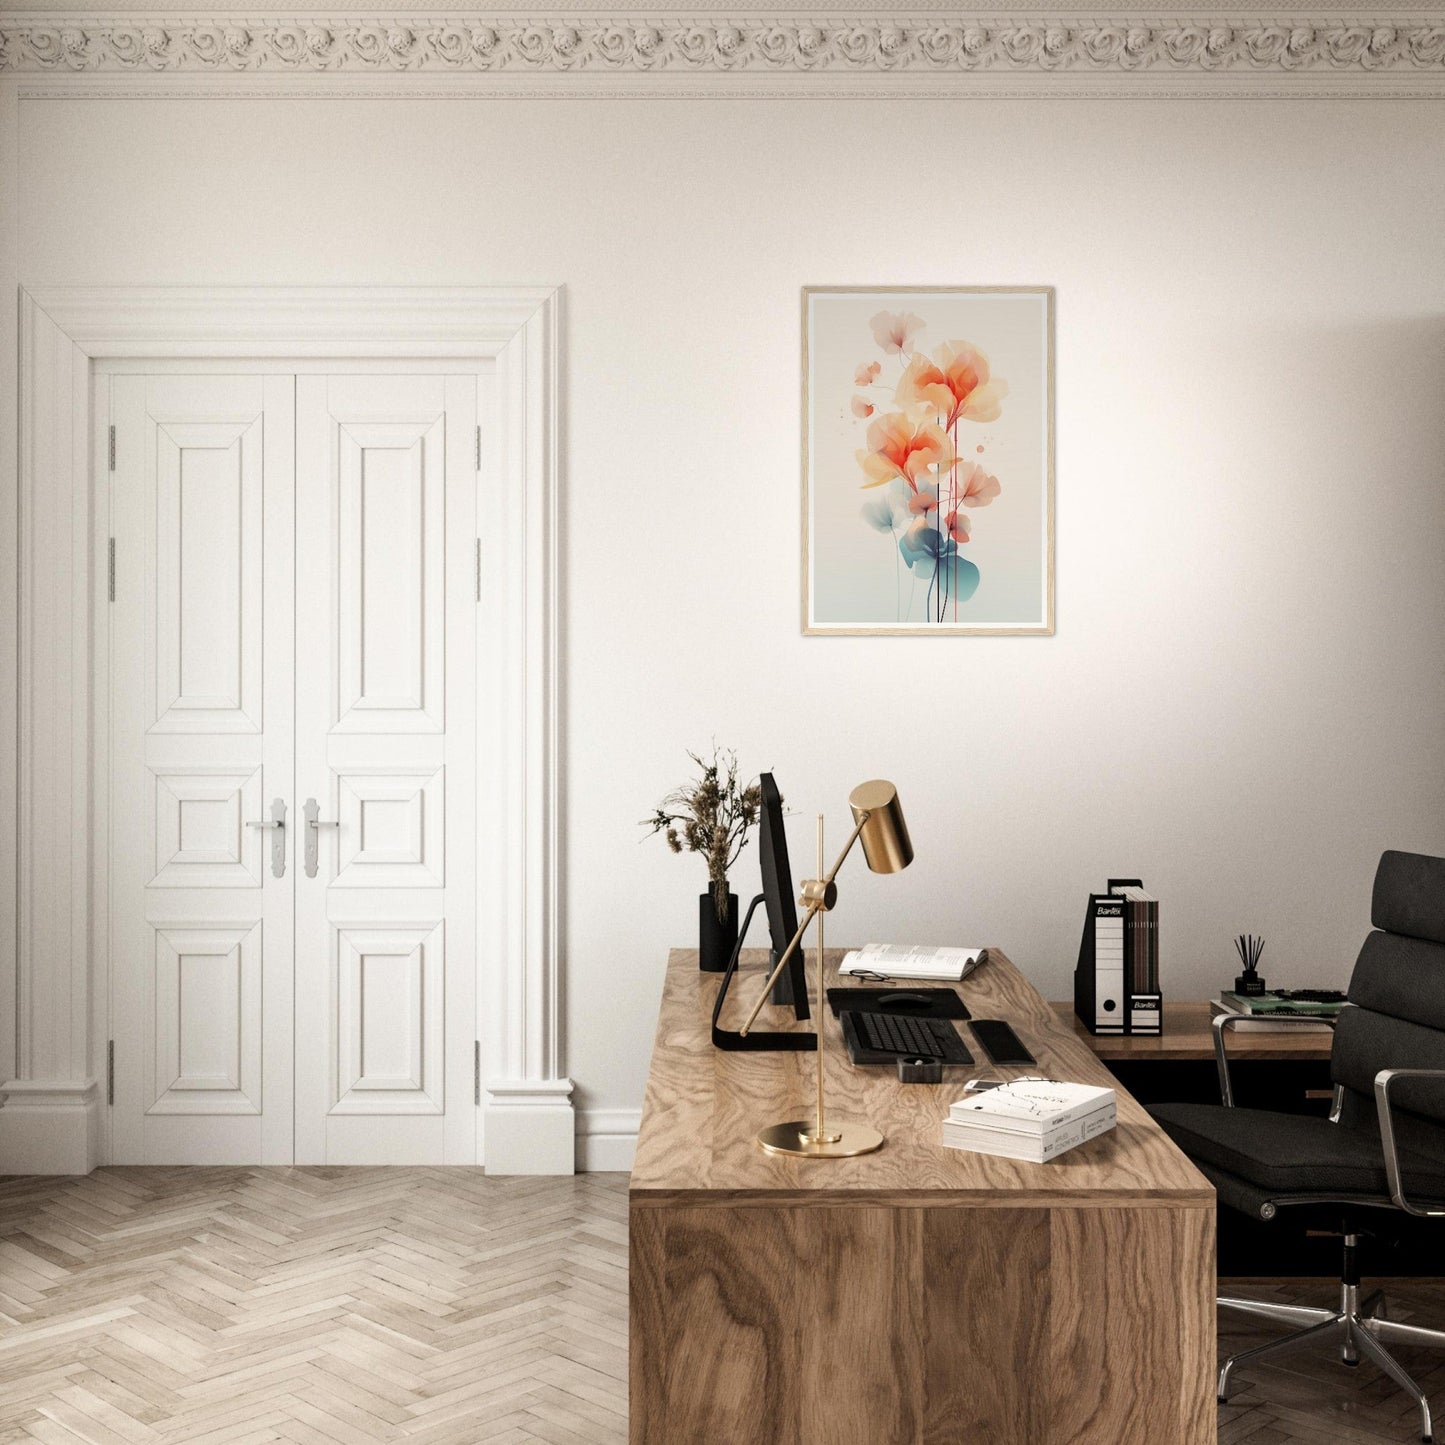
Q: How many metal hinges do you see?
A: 6